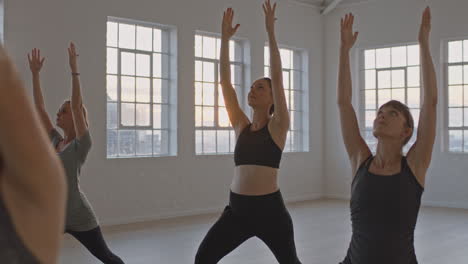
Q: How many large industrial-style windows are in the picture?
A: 5